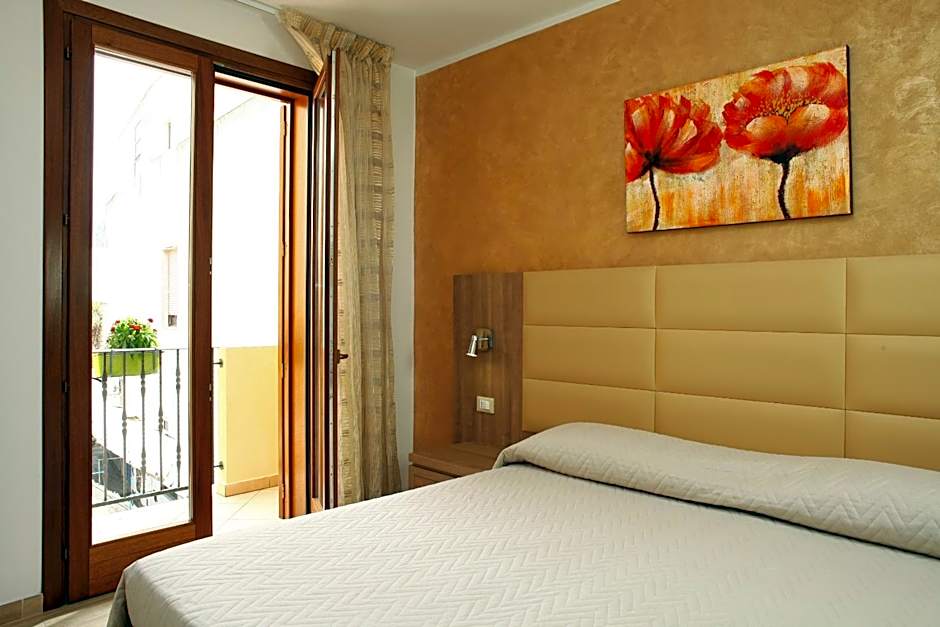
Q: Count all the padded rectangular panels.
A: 9